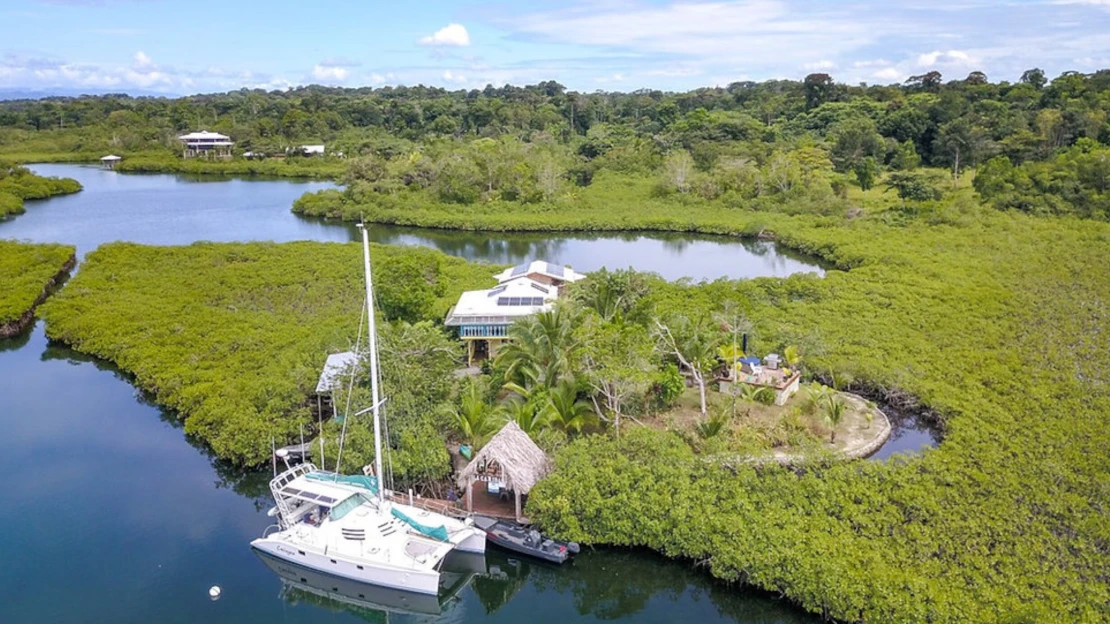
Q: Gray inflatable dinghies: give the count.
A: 1